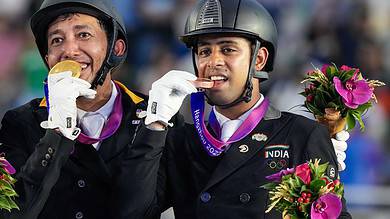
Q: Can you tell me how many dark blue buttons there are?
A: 1